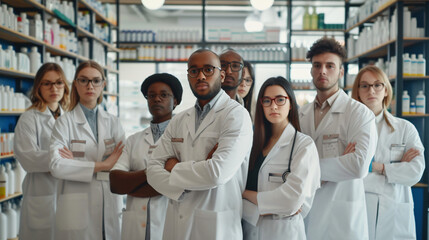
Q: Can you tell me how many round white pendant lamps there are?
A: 3